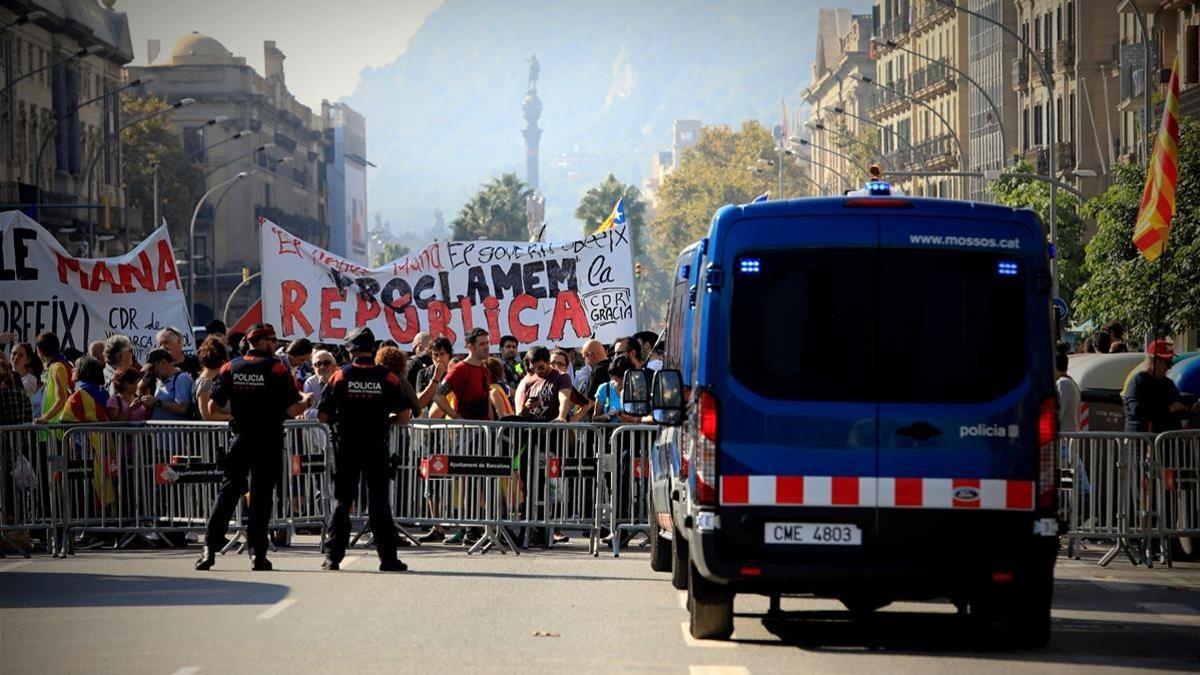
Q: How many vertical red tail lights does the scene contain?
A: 2